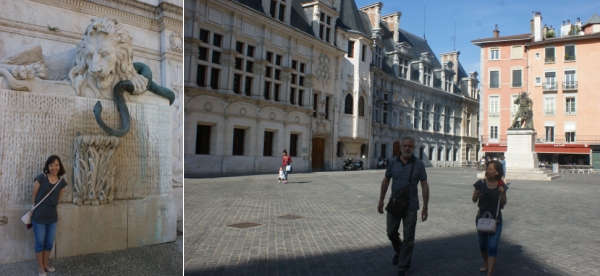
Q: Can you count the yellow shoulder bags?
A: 0